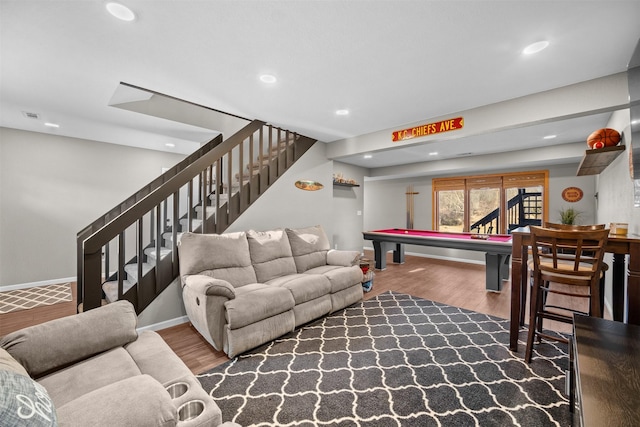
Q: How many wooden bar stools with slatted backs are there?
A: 2